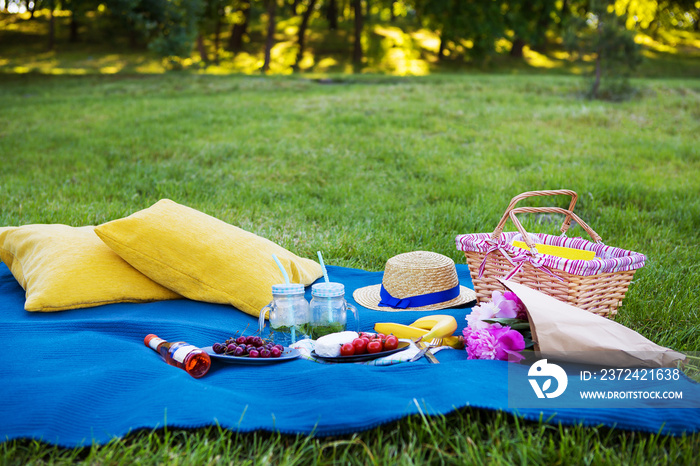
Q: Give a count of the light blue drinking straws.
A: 2